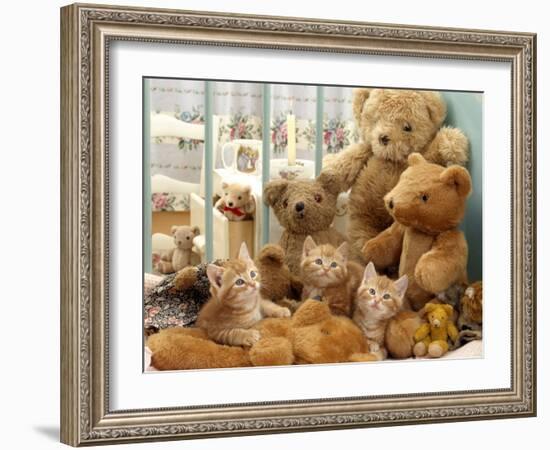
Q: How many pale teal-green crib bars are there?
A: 4